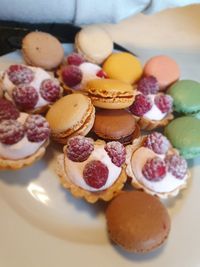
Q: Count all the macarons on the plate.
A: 10